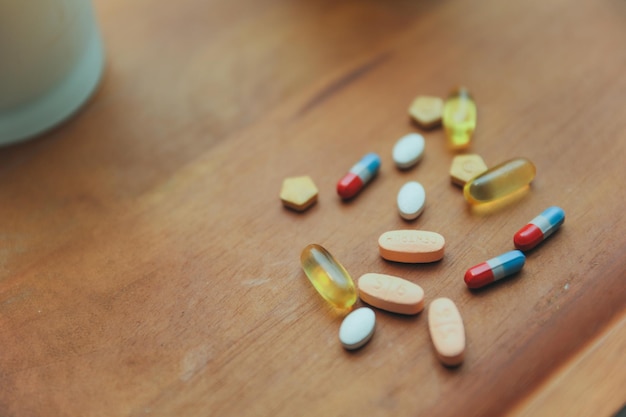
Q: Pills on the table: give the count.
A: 15